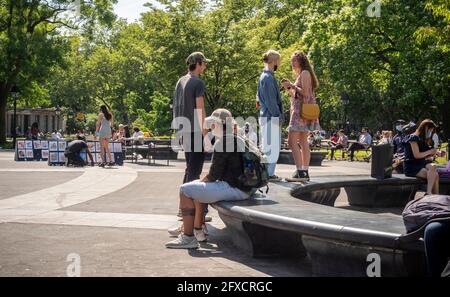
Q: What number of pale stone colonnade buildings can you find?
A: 1